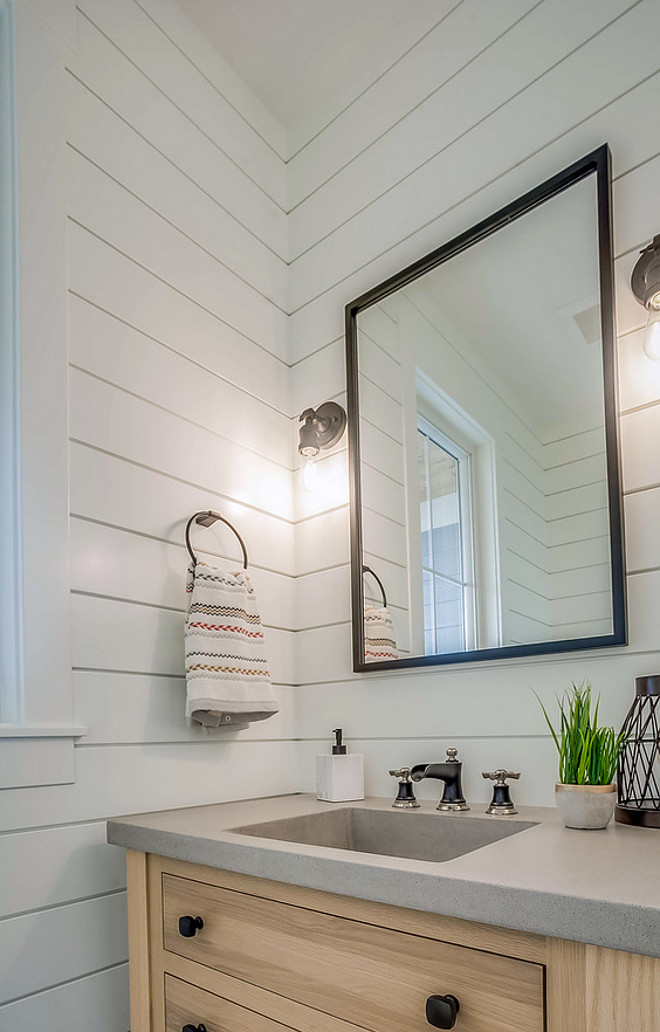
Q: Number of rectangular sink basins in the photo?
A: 1